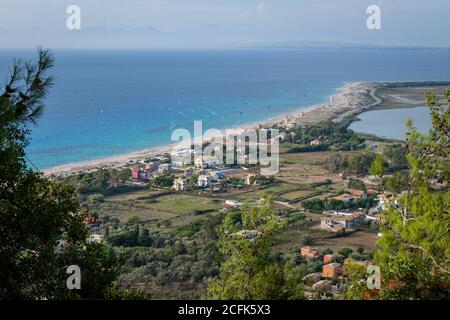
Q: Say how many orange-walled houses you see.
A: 3